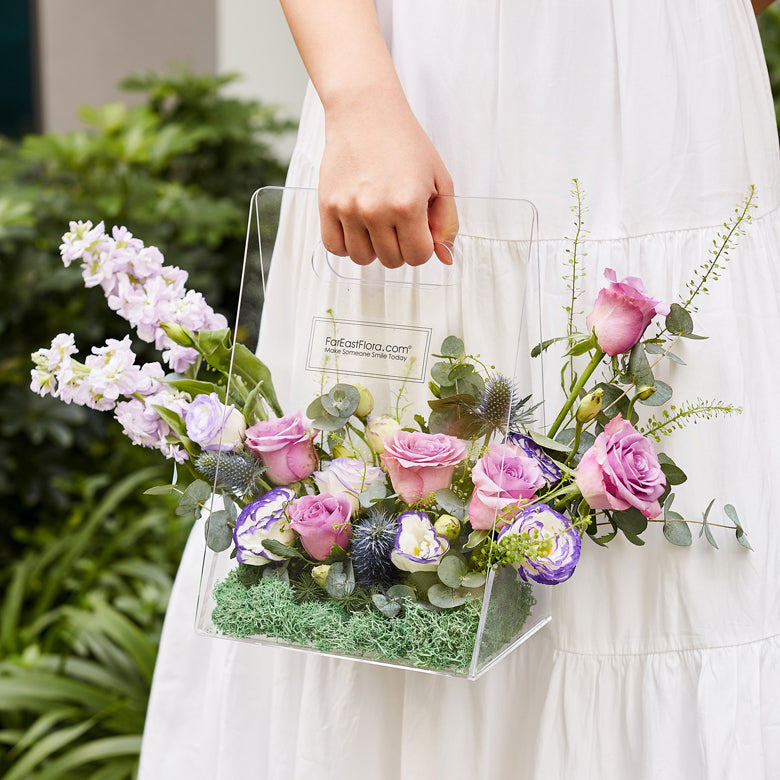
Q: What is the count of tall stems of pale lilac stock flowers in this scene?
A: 2